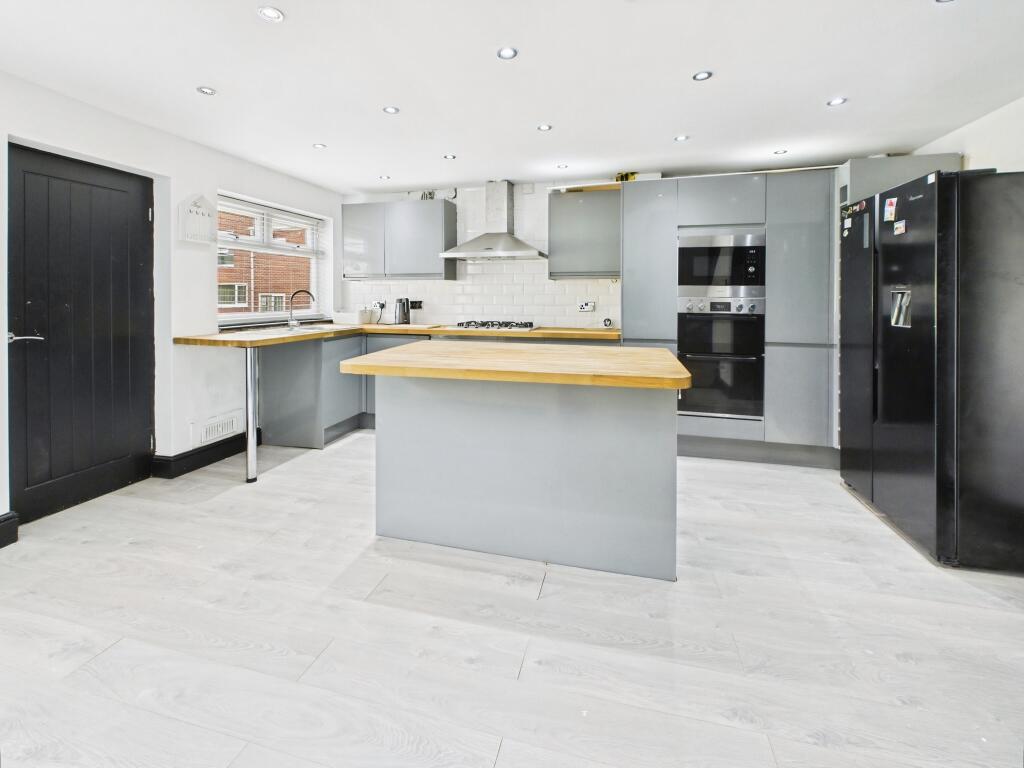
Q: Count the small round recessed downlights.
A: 14